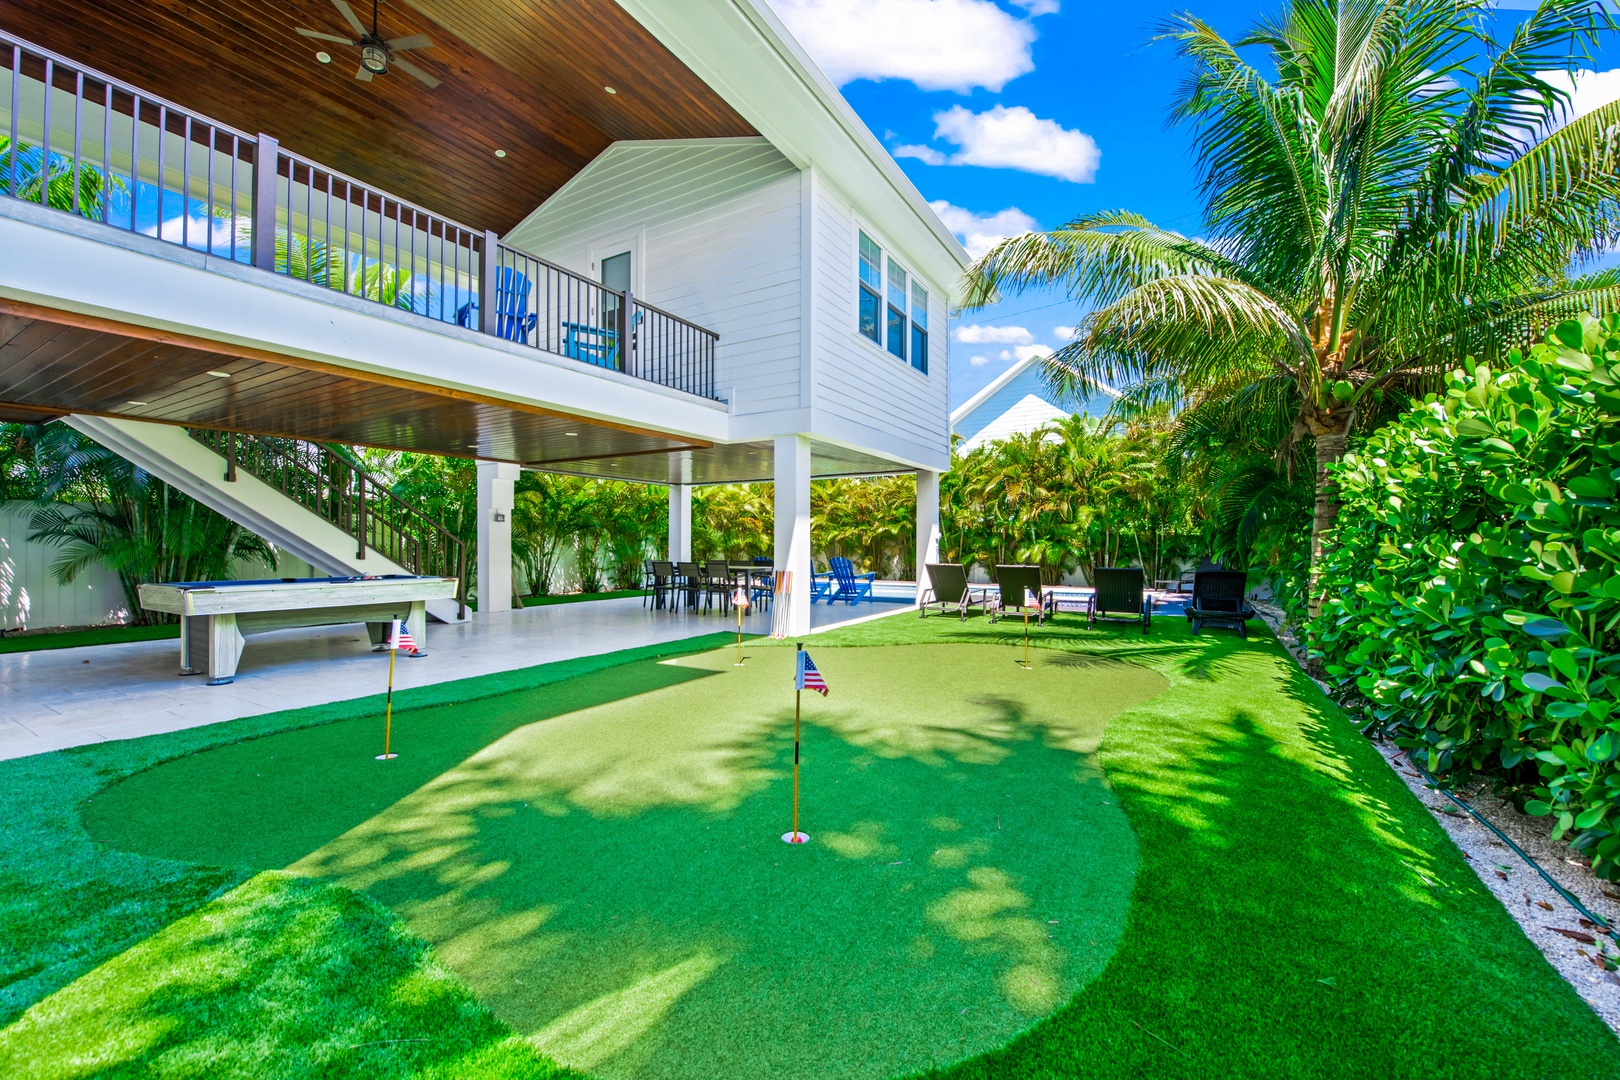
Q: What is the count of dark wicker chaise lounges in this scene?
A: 4